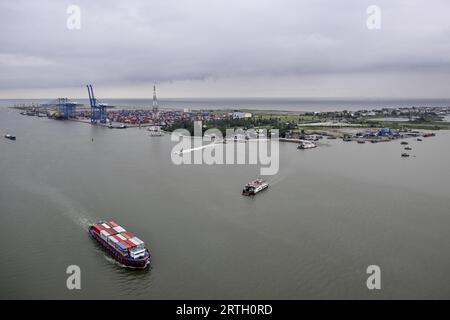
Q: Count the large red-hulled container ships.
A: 1